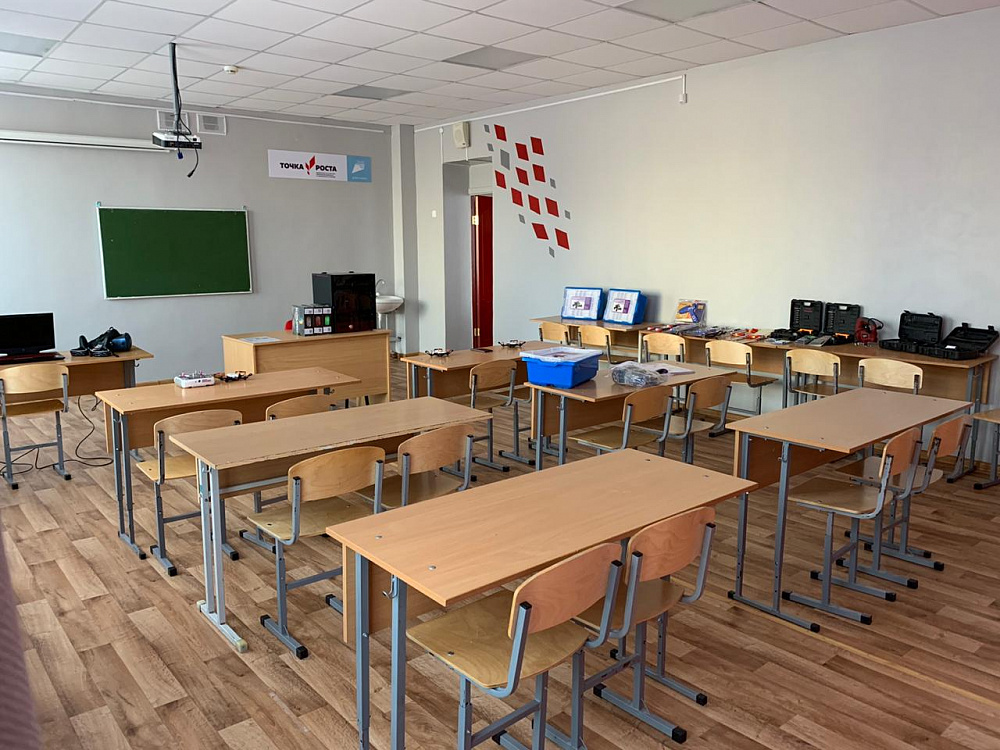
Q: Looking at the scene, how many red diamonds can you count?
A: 11